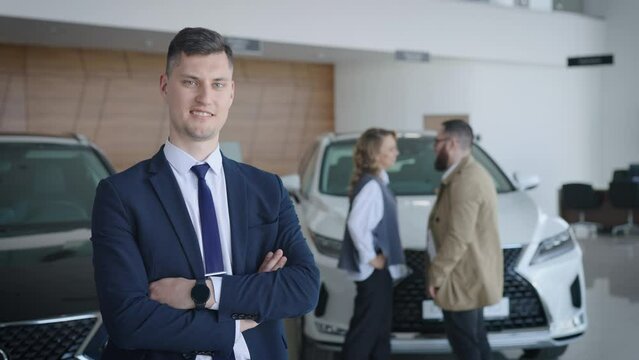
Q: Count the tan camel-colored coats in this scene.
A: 1